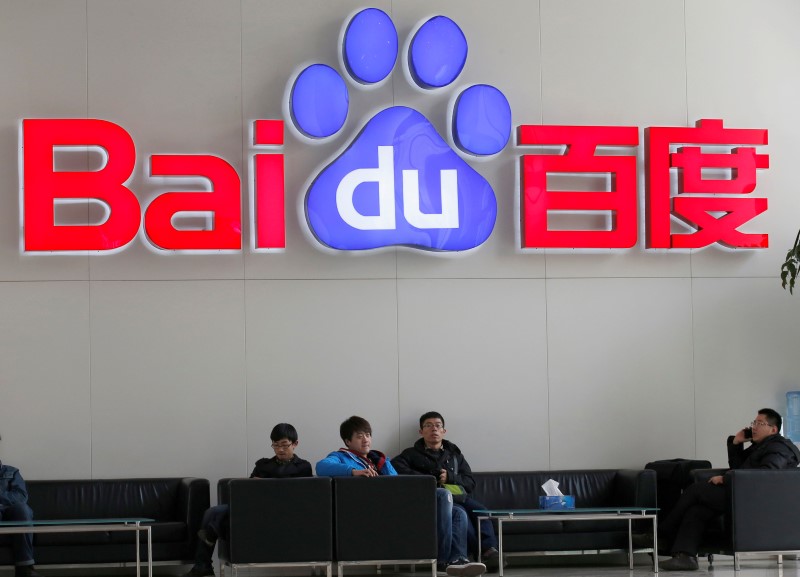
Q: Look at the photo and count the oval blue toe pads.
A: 4